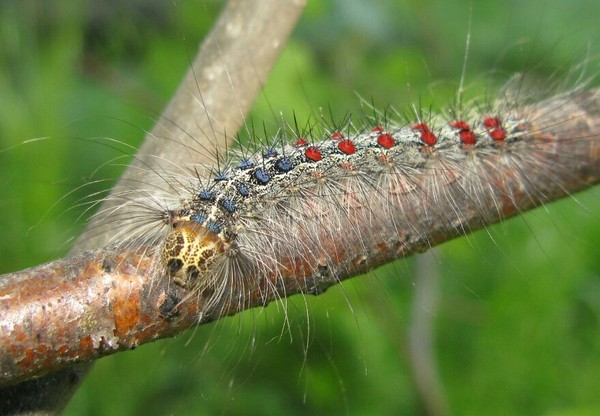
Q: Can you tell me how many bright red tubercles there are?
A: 12